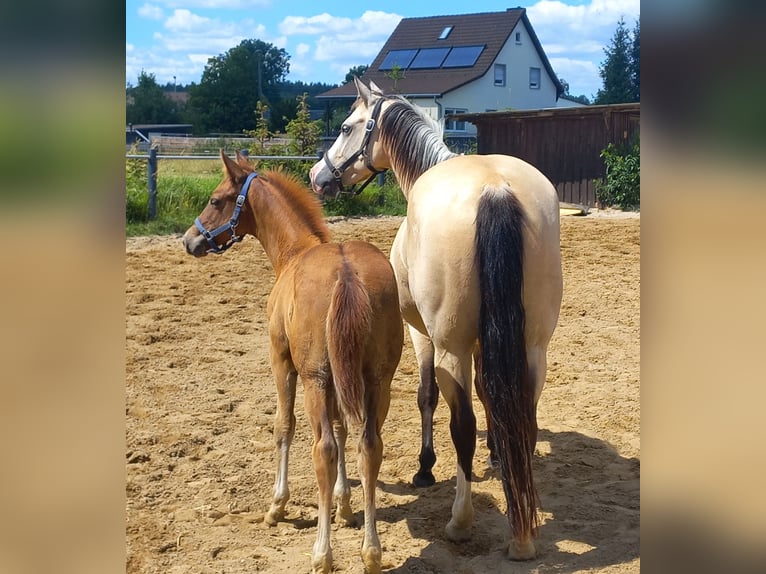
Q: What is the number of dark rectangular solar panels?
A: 3